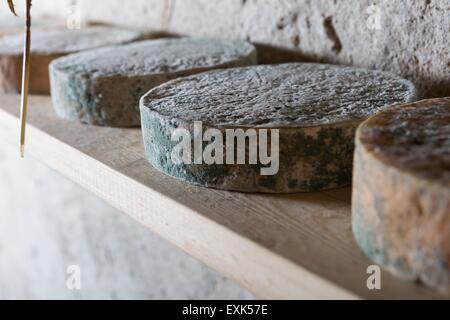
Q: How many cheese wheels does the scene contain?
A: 4